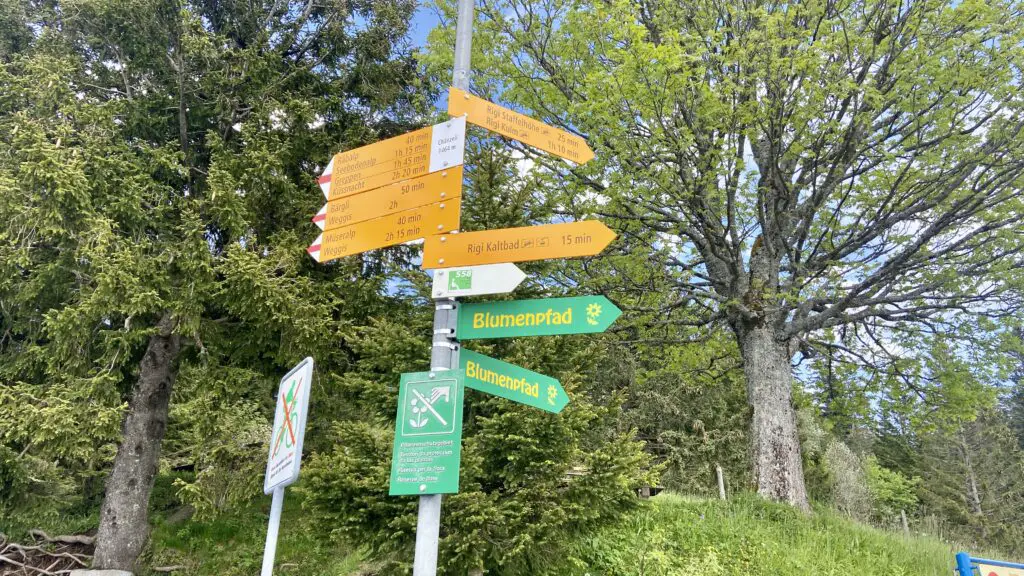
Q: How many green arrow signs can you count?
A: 2